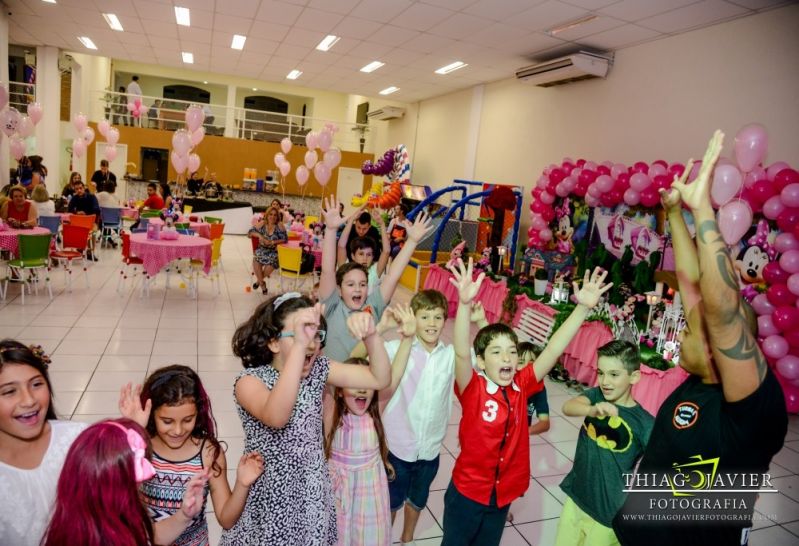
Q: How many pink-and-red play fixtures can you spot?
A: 0